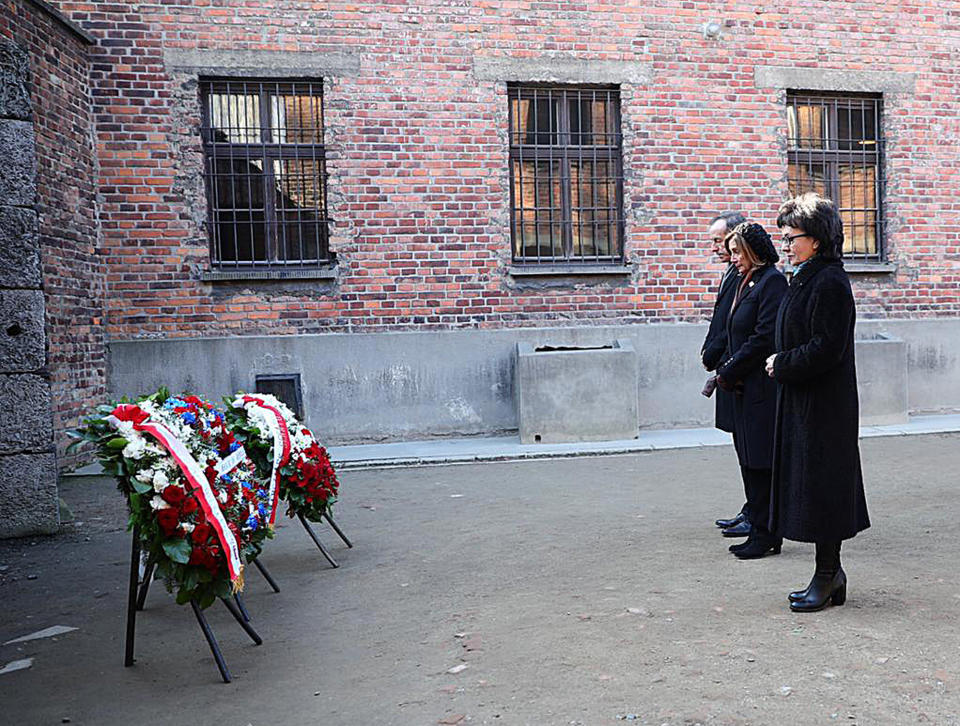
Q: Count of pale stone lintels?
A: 3